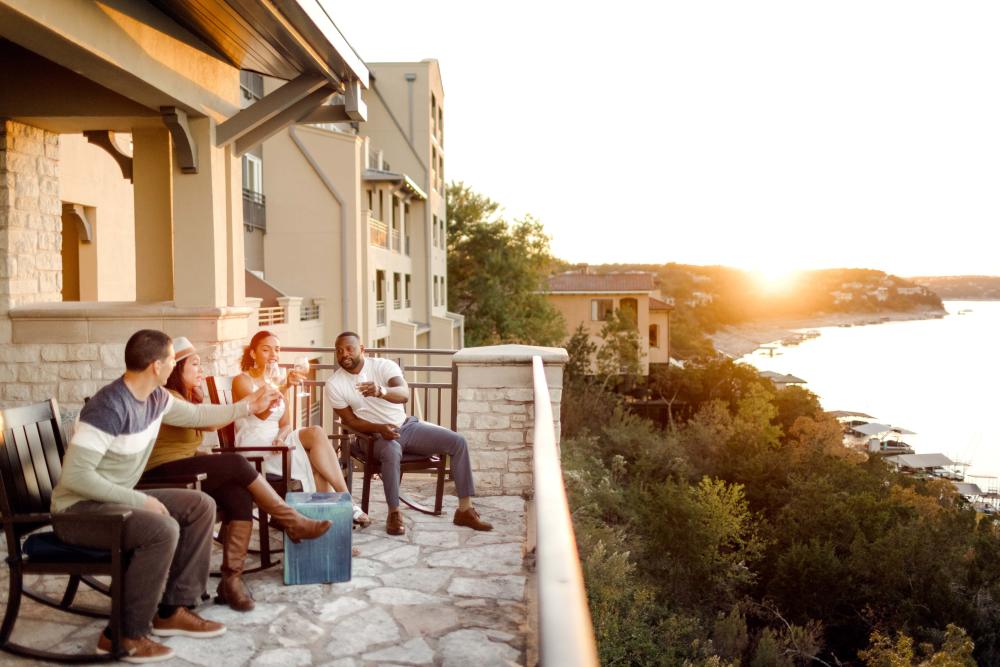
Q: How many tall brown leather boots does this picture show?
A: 2